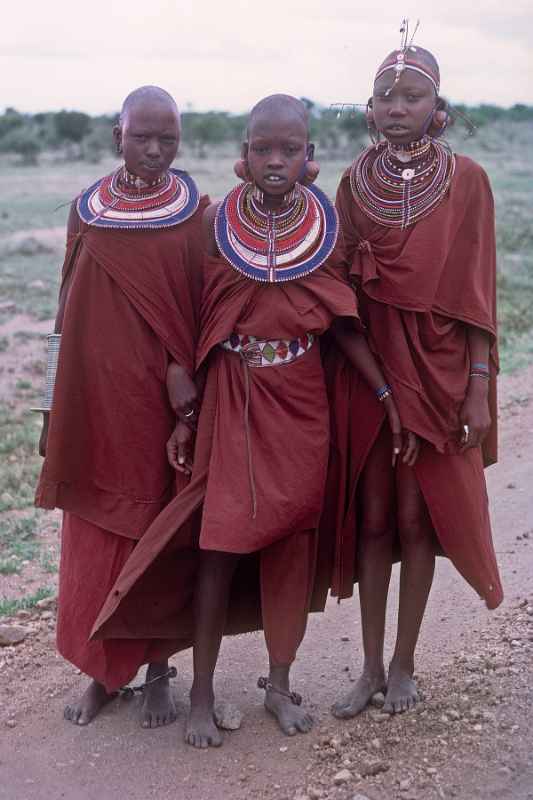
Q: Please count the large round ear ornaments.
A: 4